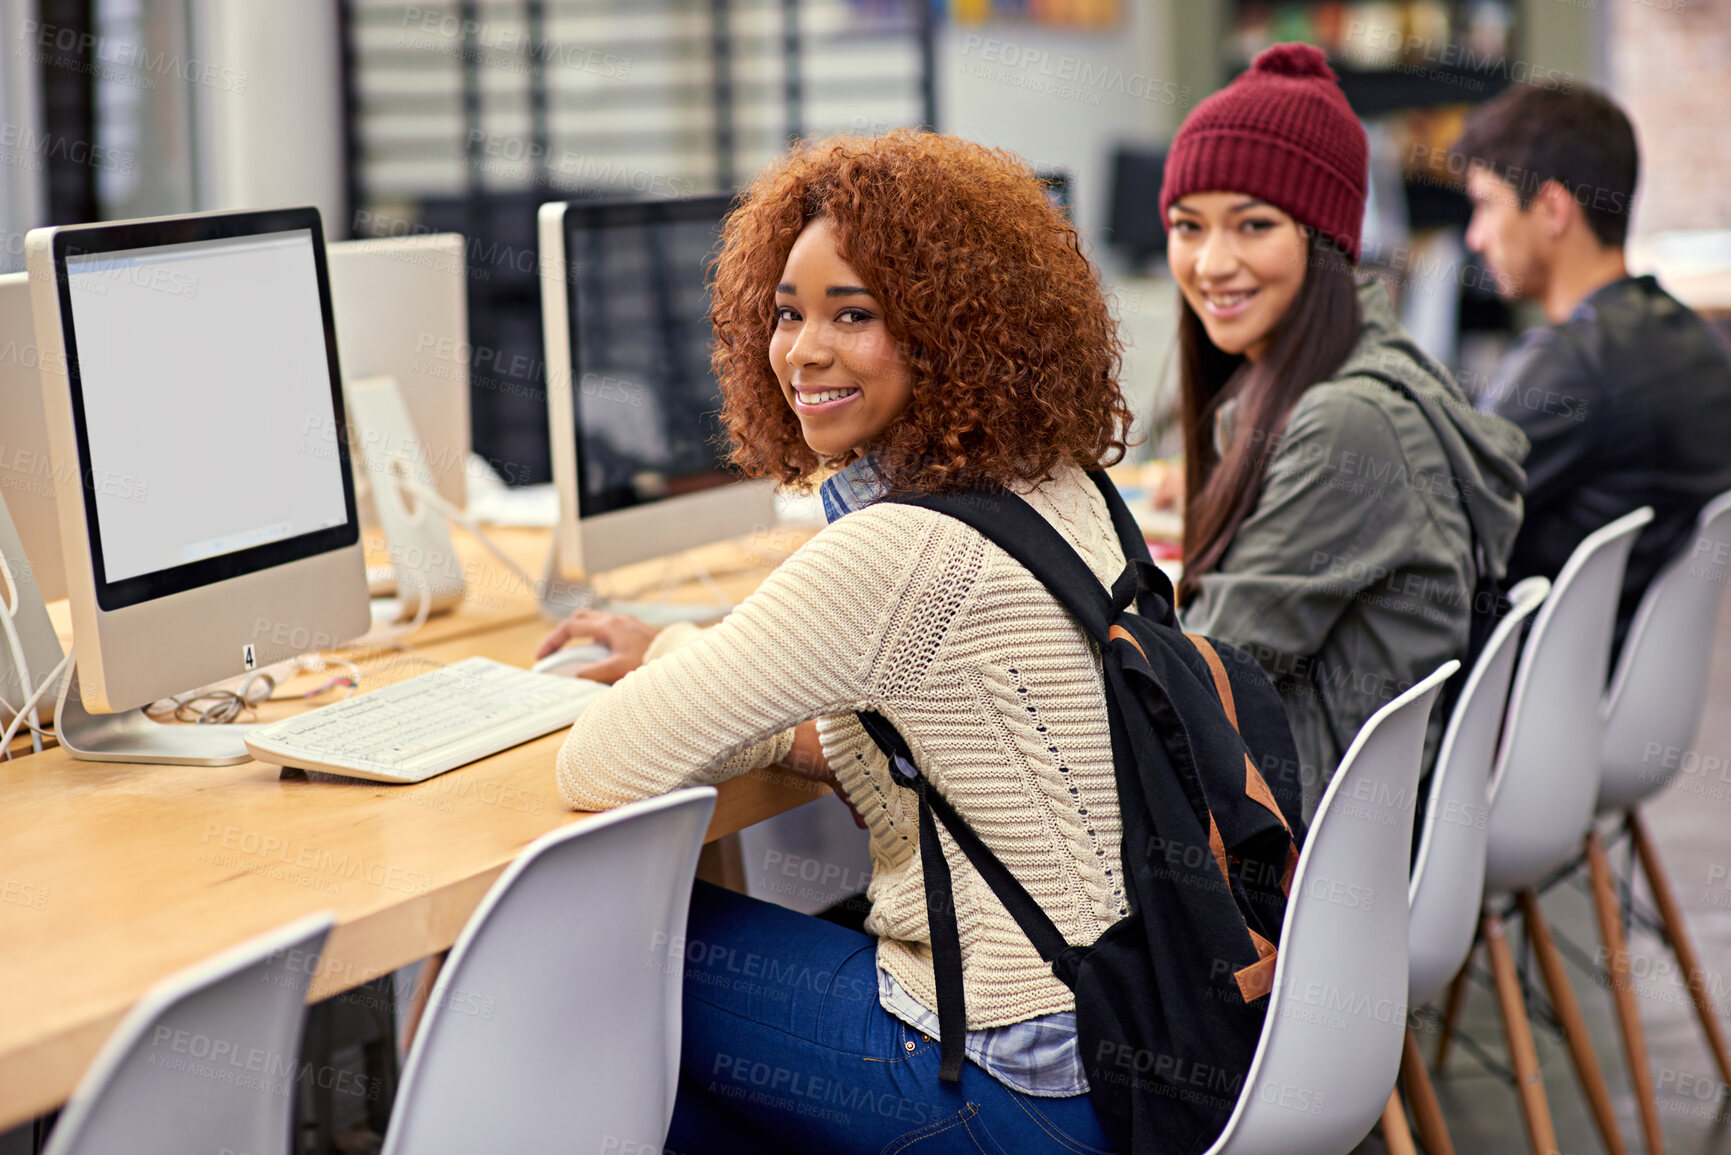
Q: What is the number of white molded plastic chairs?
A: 6